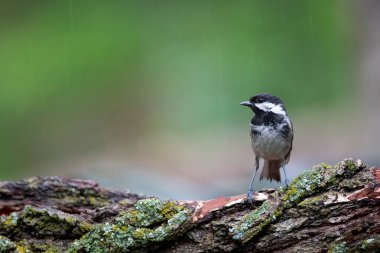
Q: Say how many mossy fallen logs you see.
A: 1